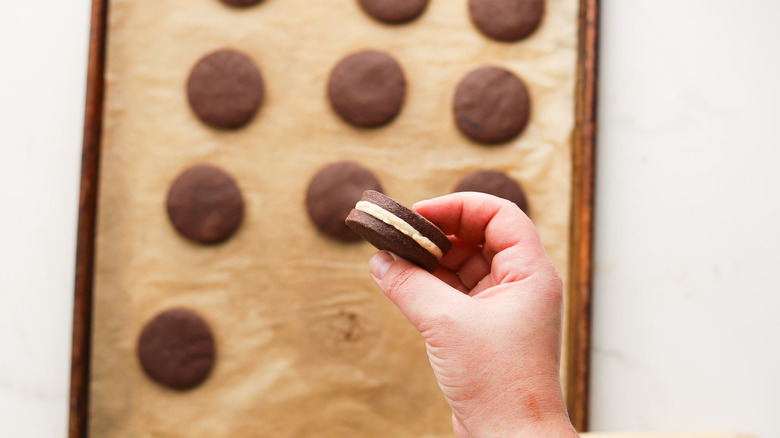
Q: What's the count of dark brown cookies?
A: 11